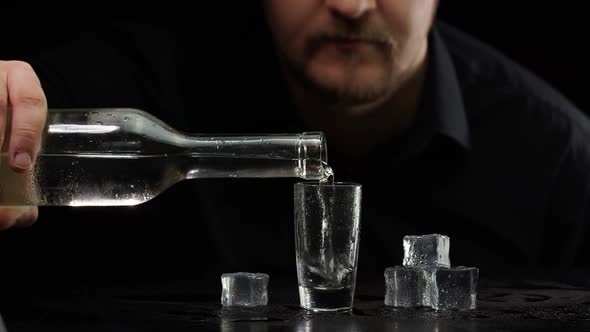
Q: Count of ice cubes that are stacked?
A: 3